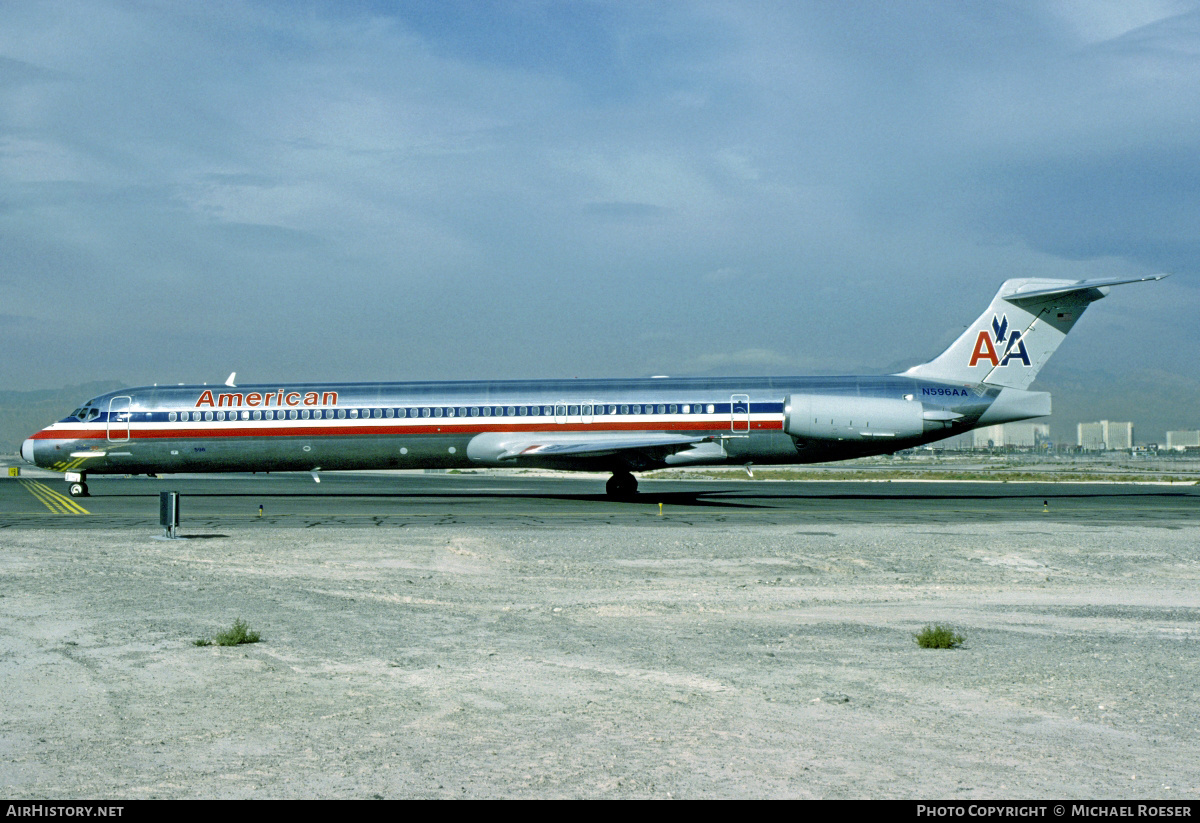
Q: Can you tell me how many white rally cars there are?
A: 0